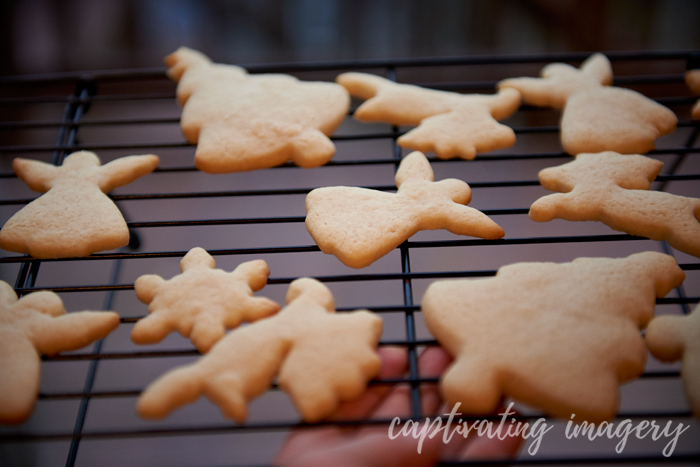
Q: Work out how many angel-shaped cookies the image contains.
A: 4